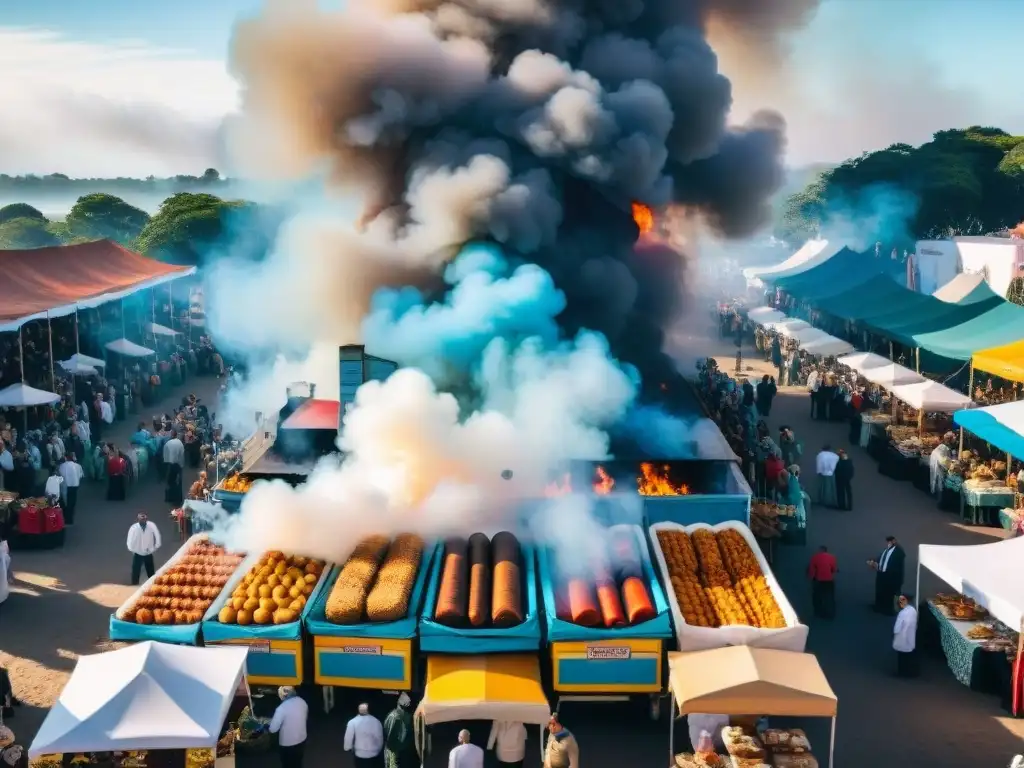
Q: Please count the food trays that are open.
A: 6